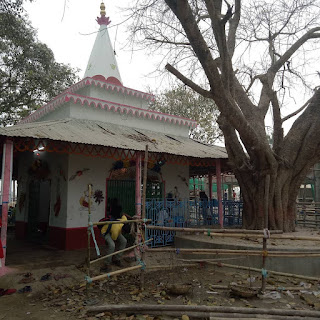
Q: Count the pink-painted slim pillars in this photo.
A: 4